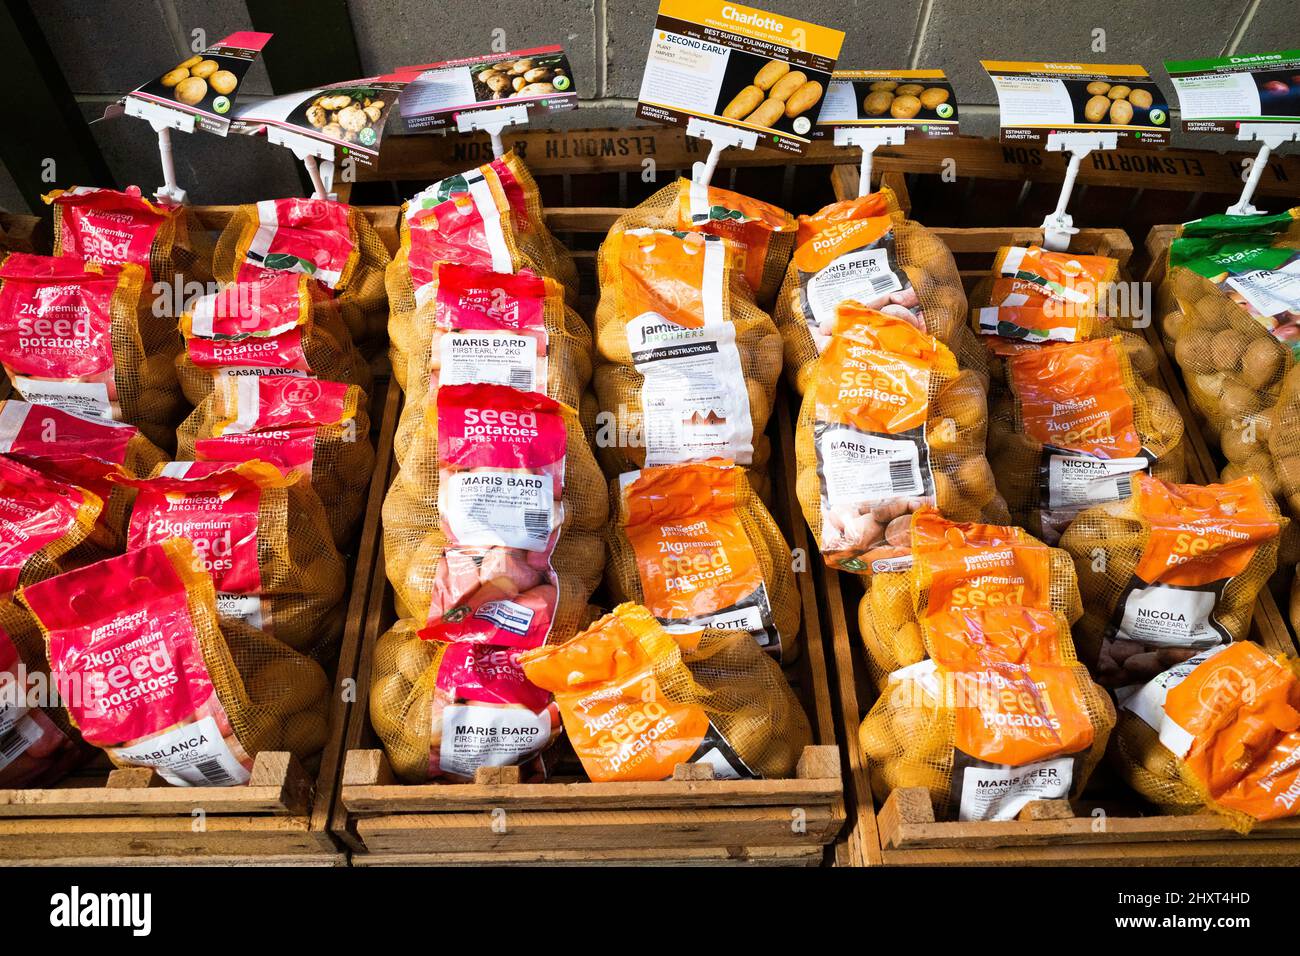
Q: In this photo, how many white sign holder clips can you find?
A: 7